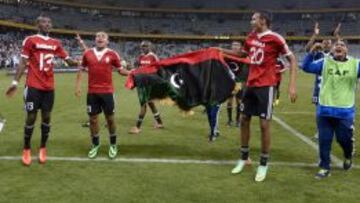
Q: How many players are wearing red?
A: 4